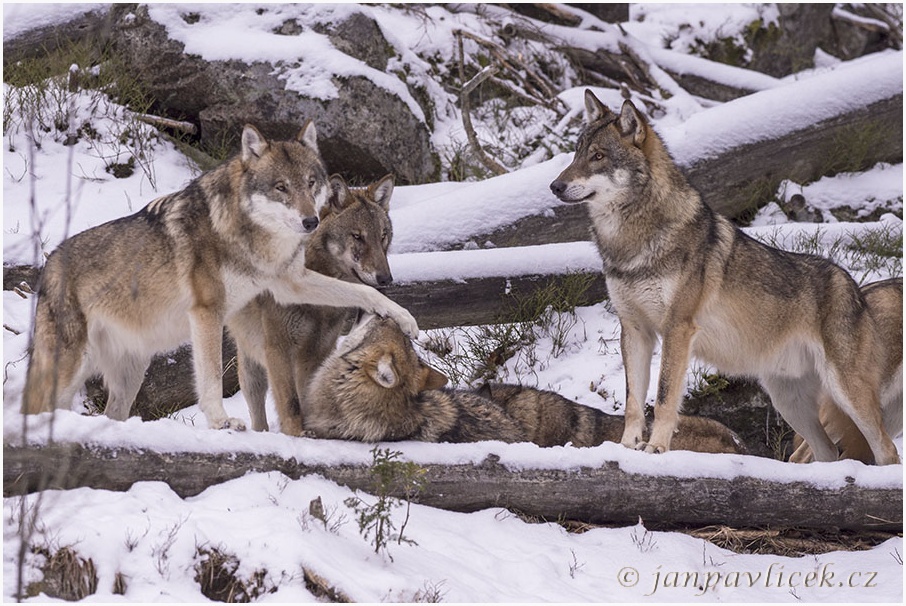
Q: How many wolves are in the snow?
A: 5